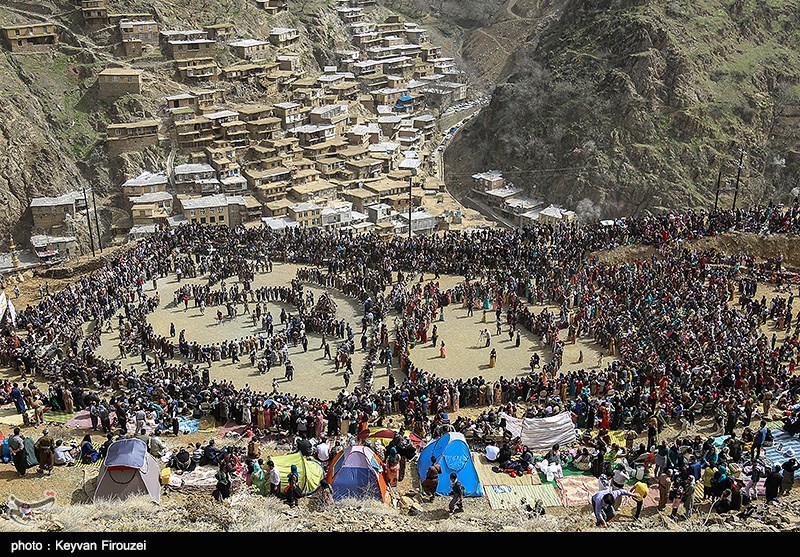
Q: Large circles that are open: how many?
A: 2